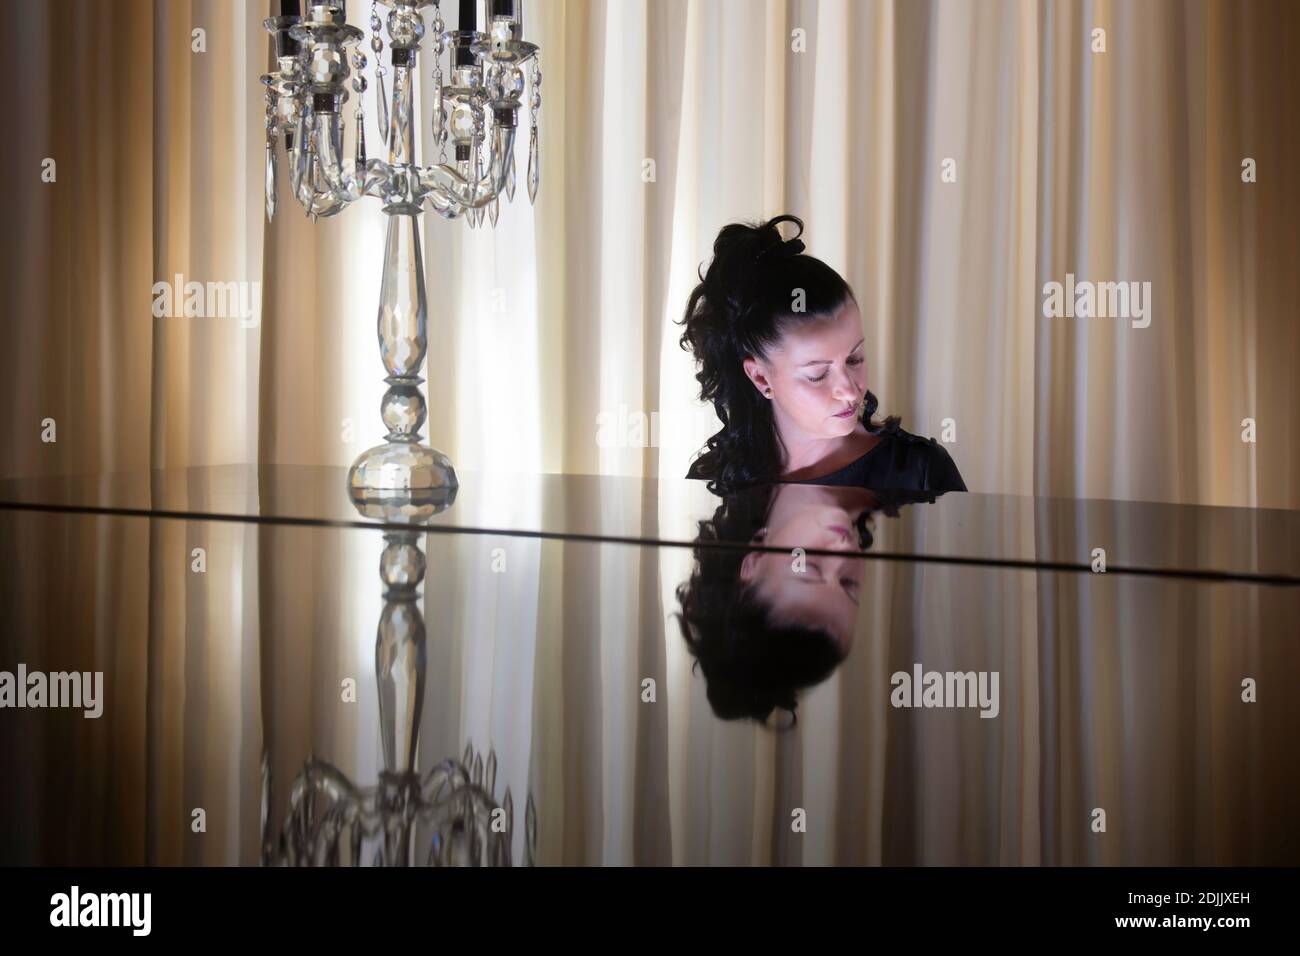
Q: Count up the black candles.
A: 3